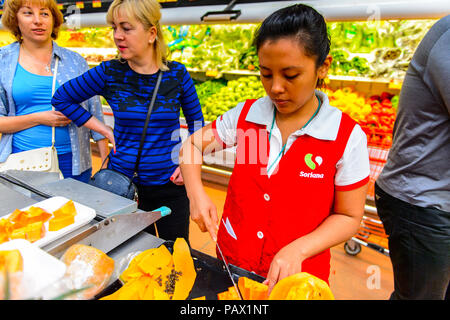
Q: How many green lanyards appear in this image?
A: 1